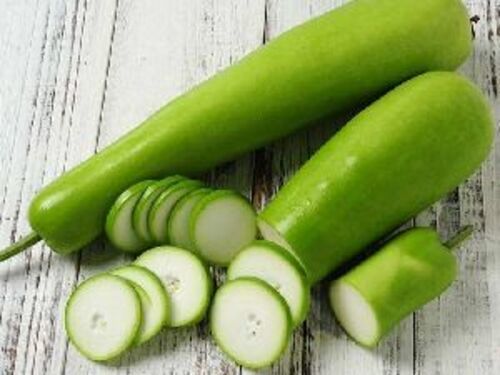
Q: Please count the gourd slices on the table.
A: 10